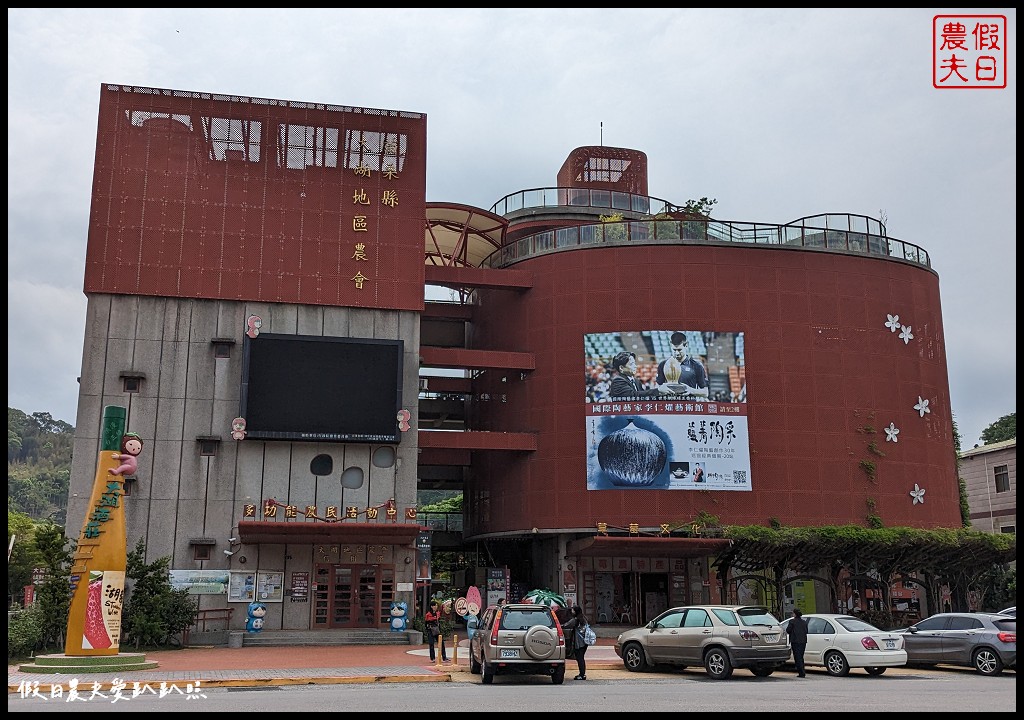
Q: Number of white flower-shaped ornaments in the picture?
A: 5